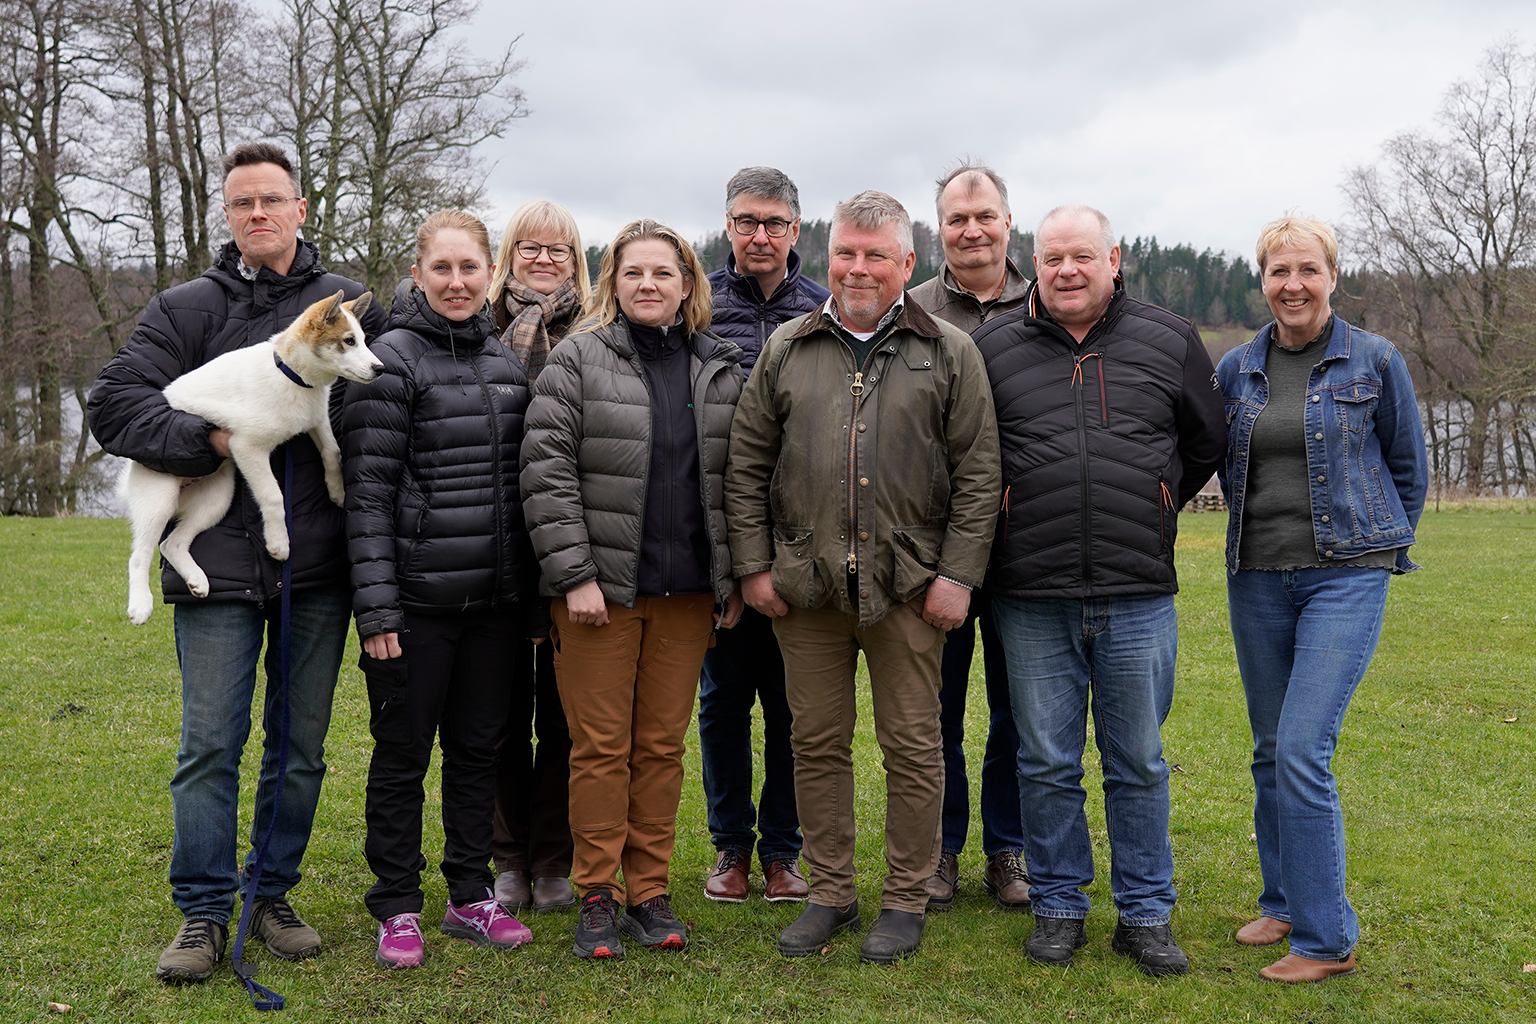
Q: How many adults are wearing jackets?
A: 9